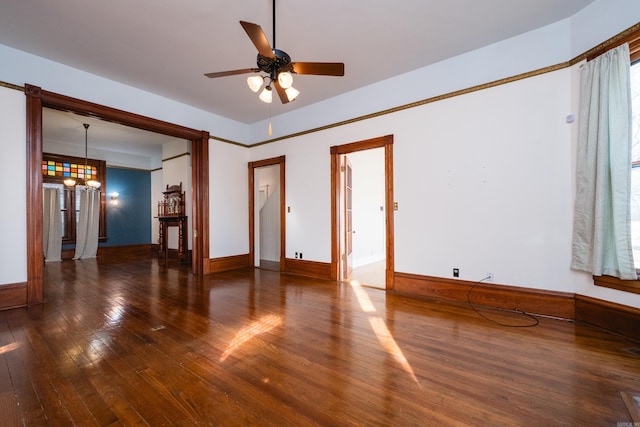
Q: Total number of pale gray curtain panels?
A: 3